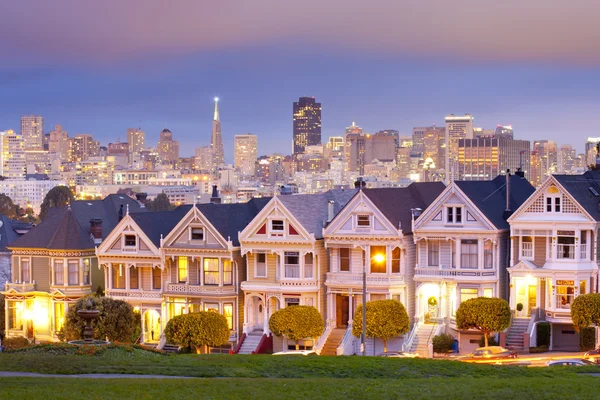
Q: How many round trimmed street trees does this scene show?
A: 5